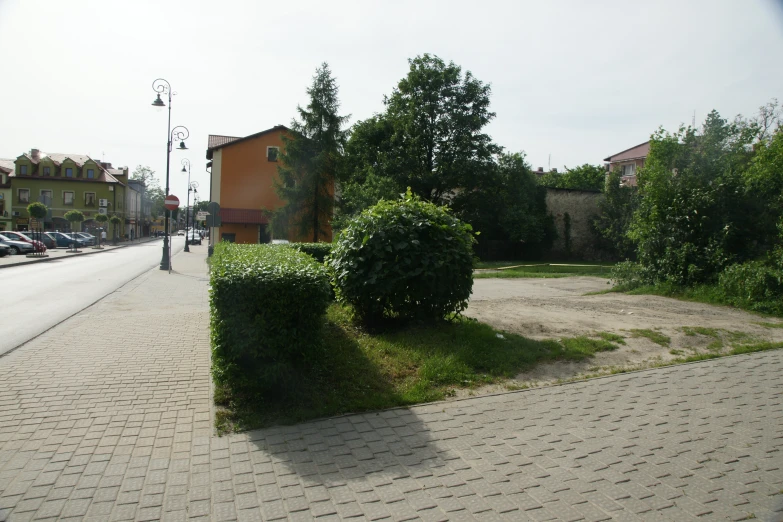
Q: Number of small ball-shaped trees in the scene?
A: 4